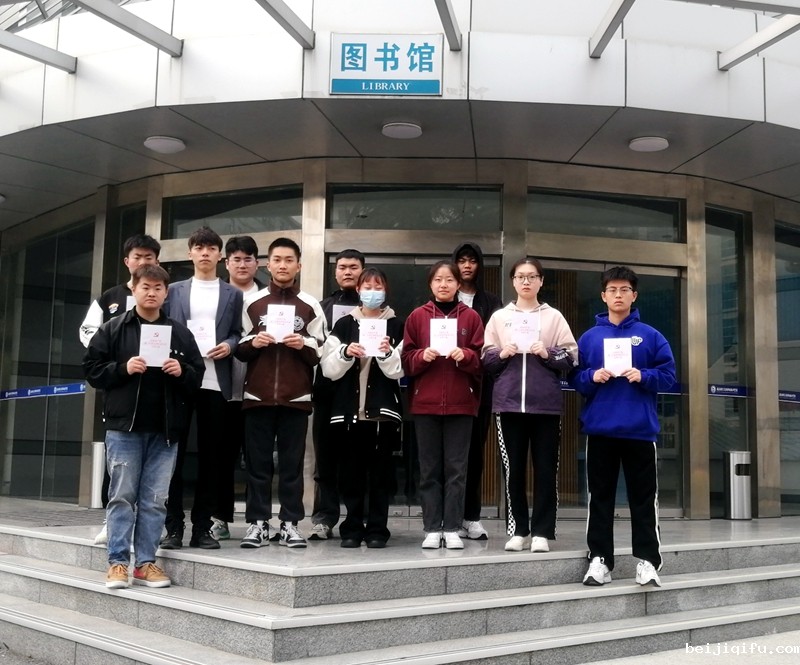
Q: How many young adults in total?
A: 11